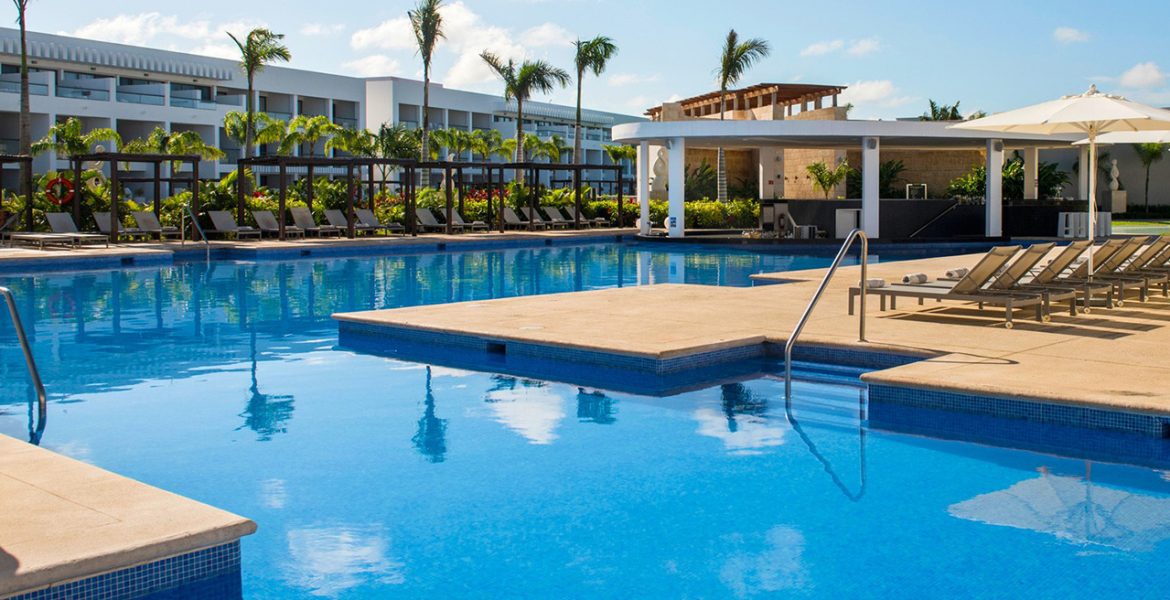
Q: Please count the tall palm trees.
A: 6